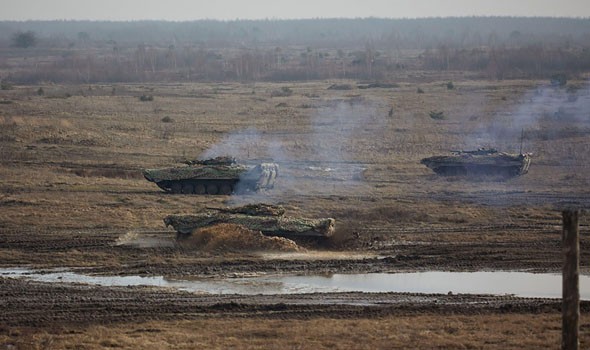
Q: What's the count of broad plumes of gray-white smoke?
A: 2